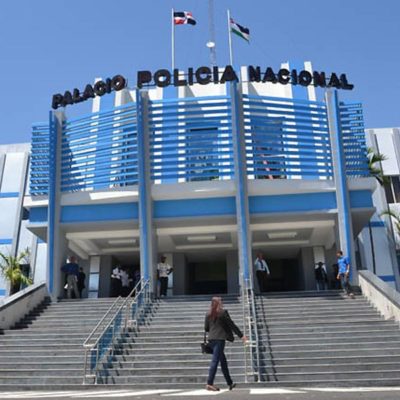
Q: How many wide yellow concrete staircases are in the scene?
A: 0